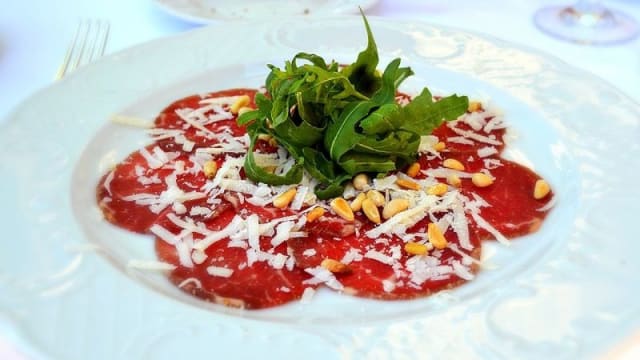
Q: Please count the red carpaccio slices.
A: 6